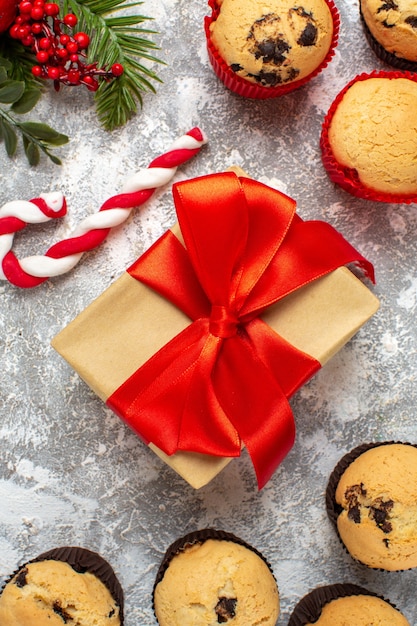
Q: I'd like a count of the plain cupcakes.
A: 1